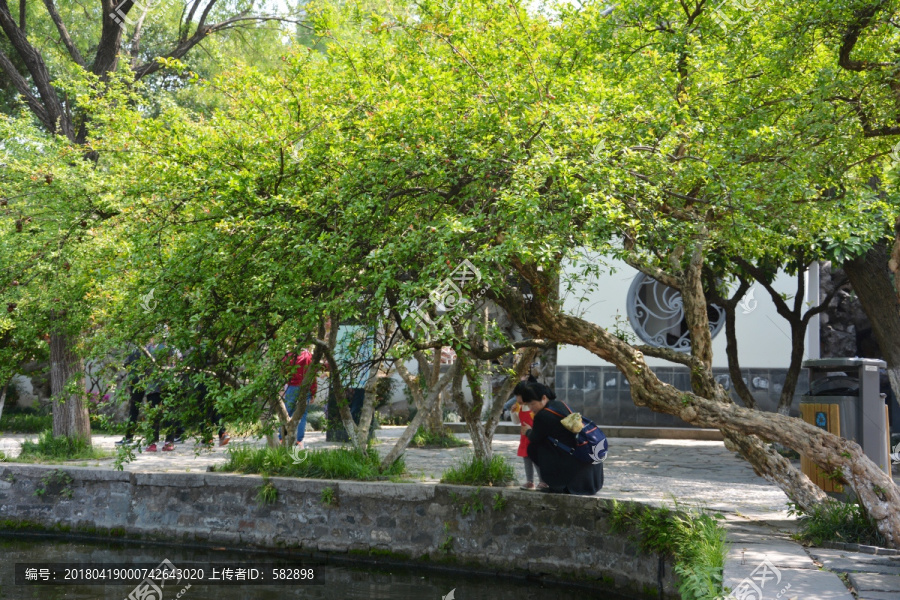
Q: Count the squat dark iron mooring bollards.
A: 0